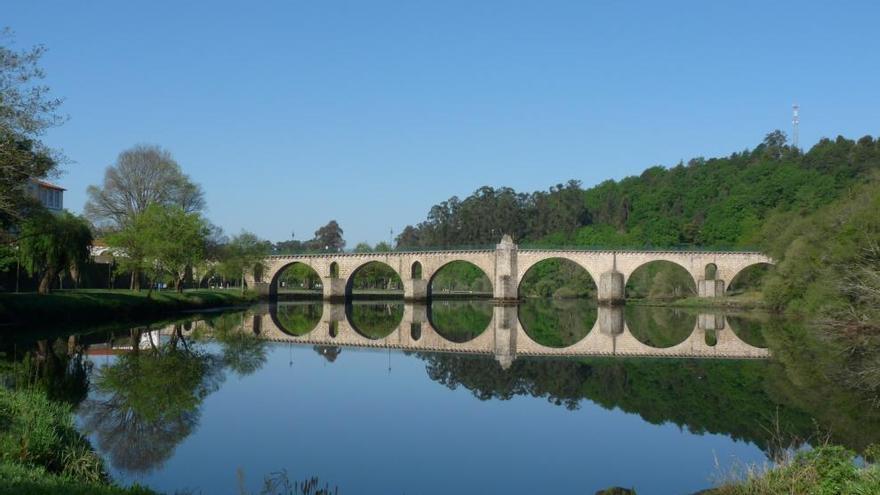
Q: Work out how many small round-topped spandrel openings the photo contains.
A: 4